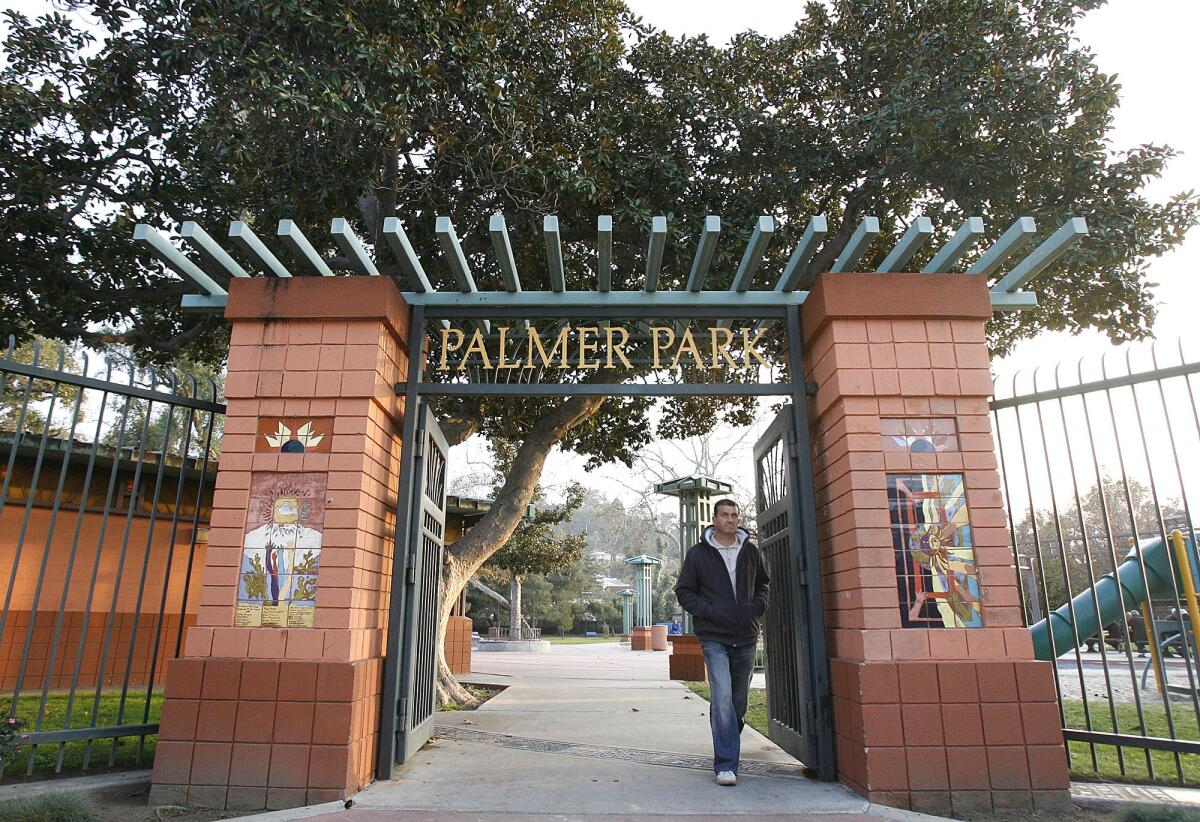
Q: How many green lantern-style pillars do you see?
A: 3